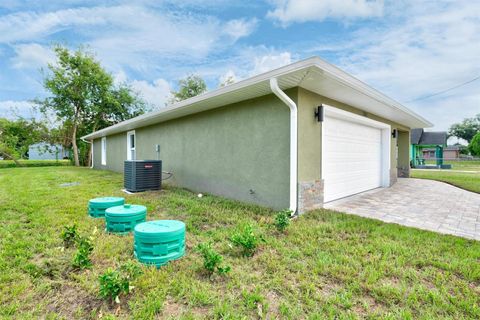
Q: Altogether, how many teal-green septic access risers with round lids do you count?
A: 3